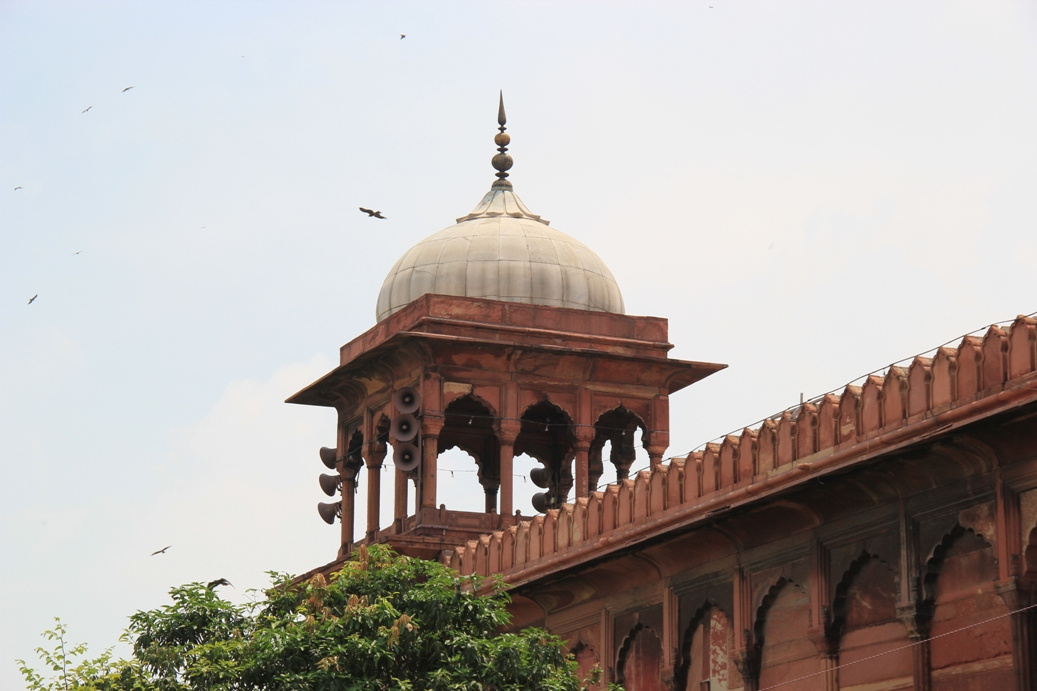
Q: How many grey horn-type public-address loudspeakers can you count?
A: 8